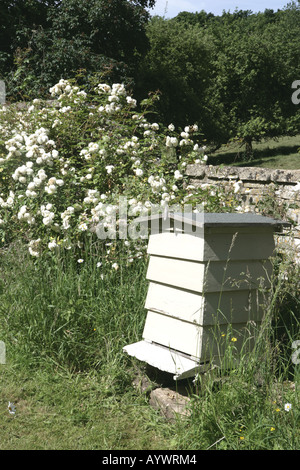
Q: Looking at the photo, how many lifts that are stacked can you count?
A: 4